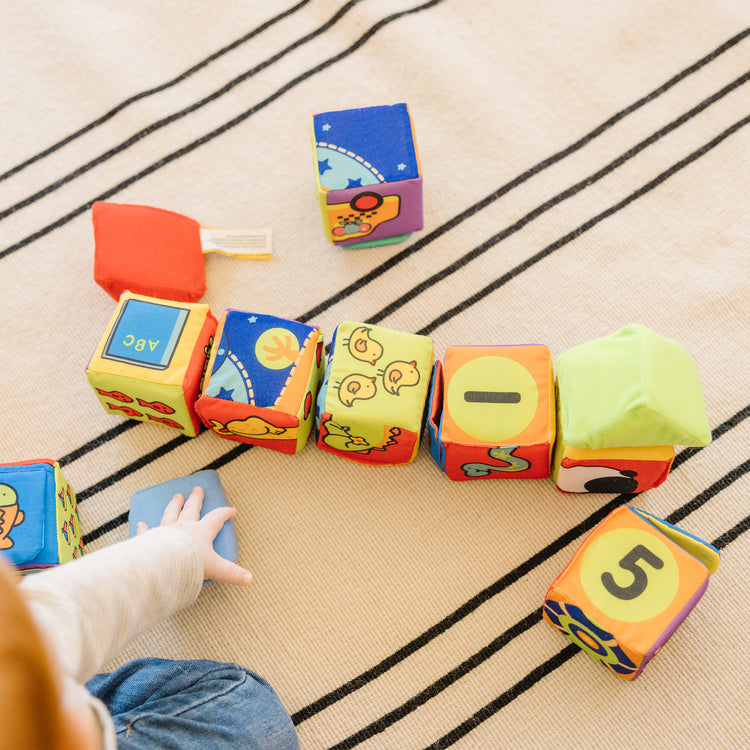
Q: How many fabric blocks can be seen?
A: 11